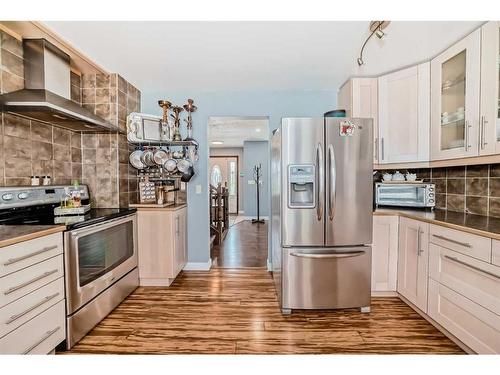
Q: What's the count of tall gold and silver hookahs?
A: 3